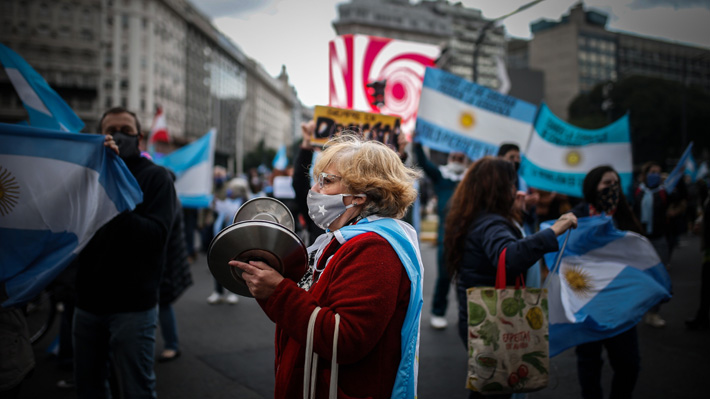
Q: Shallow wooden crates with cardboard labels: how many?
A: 0